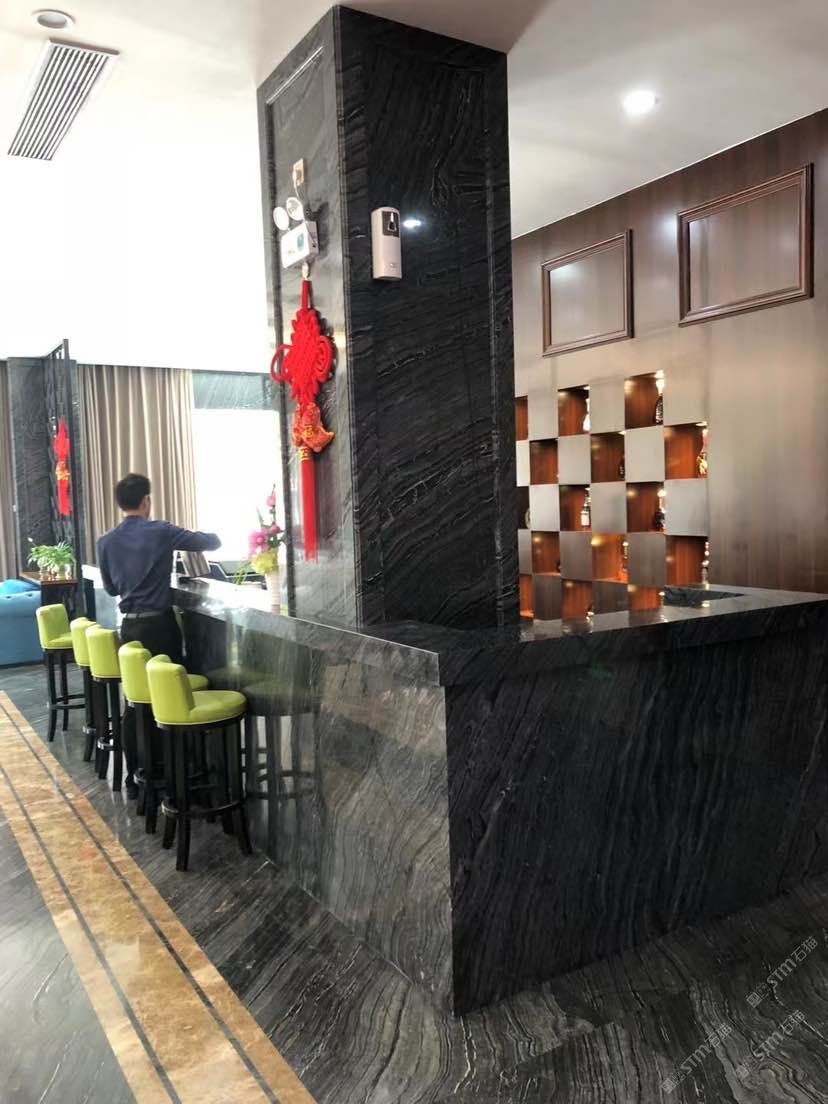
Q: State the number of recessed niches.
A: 15